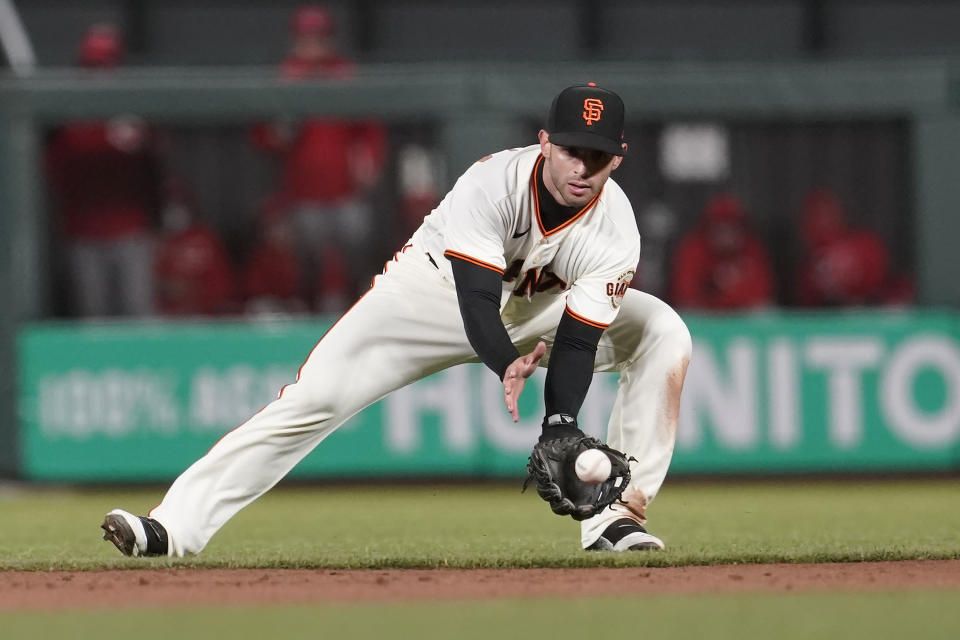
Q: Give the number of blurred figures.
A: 6